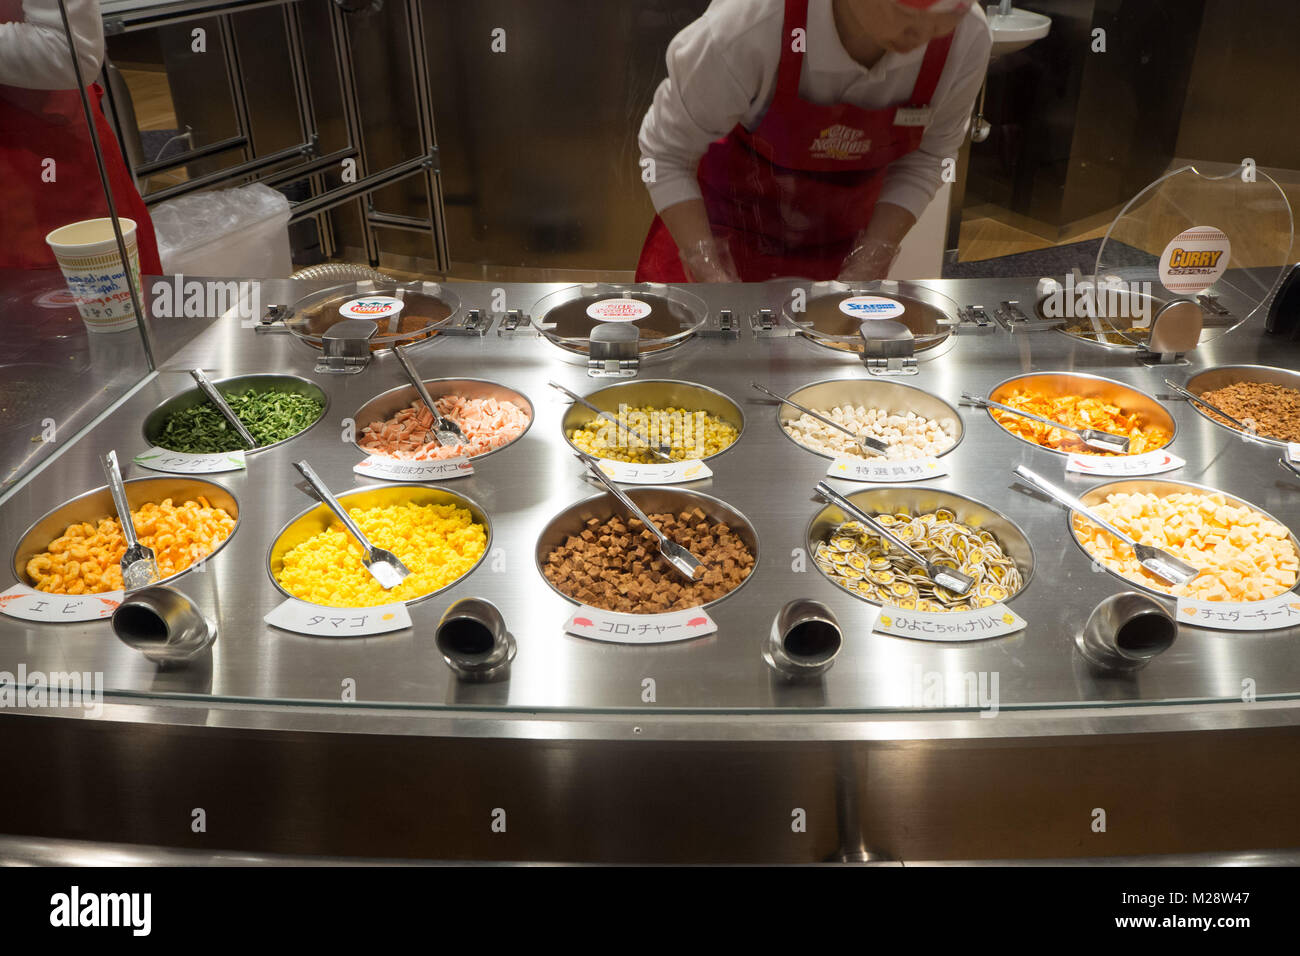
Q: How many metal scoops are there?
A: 11